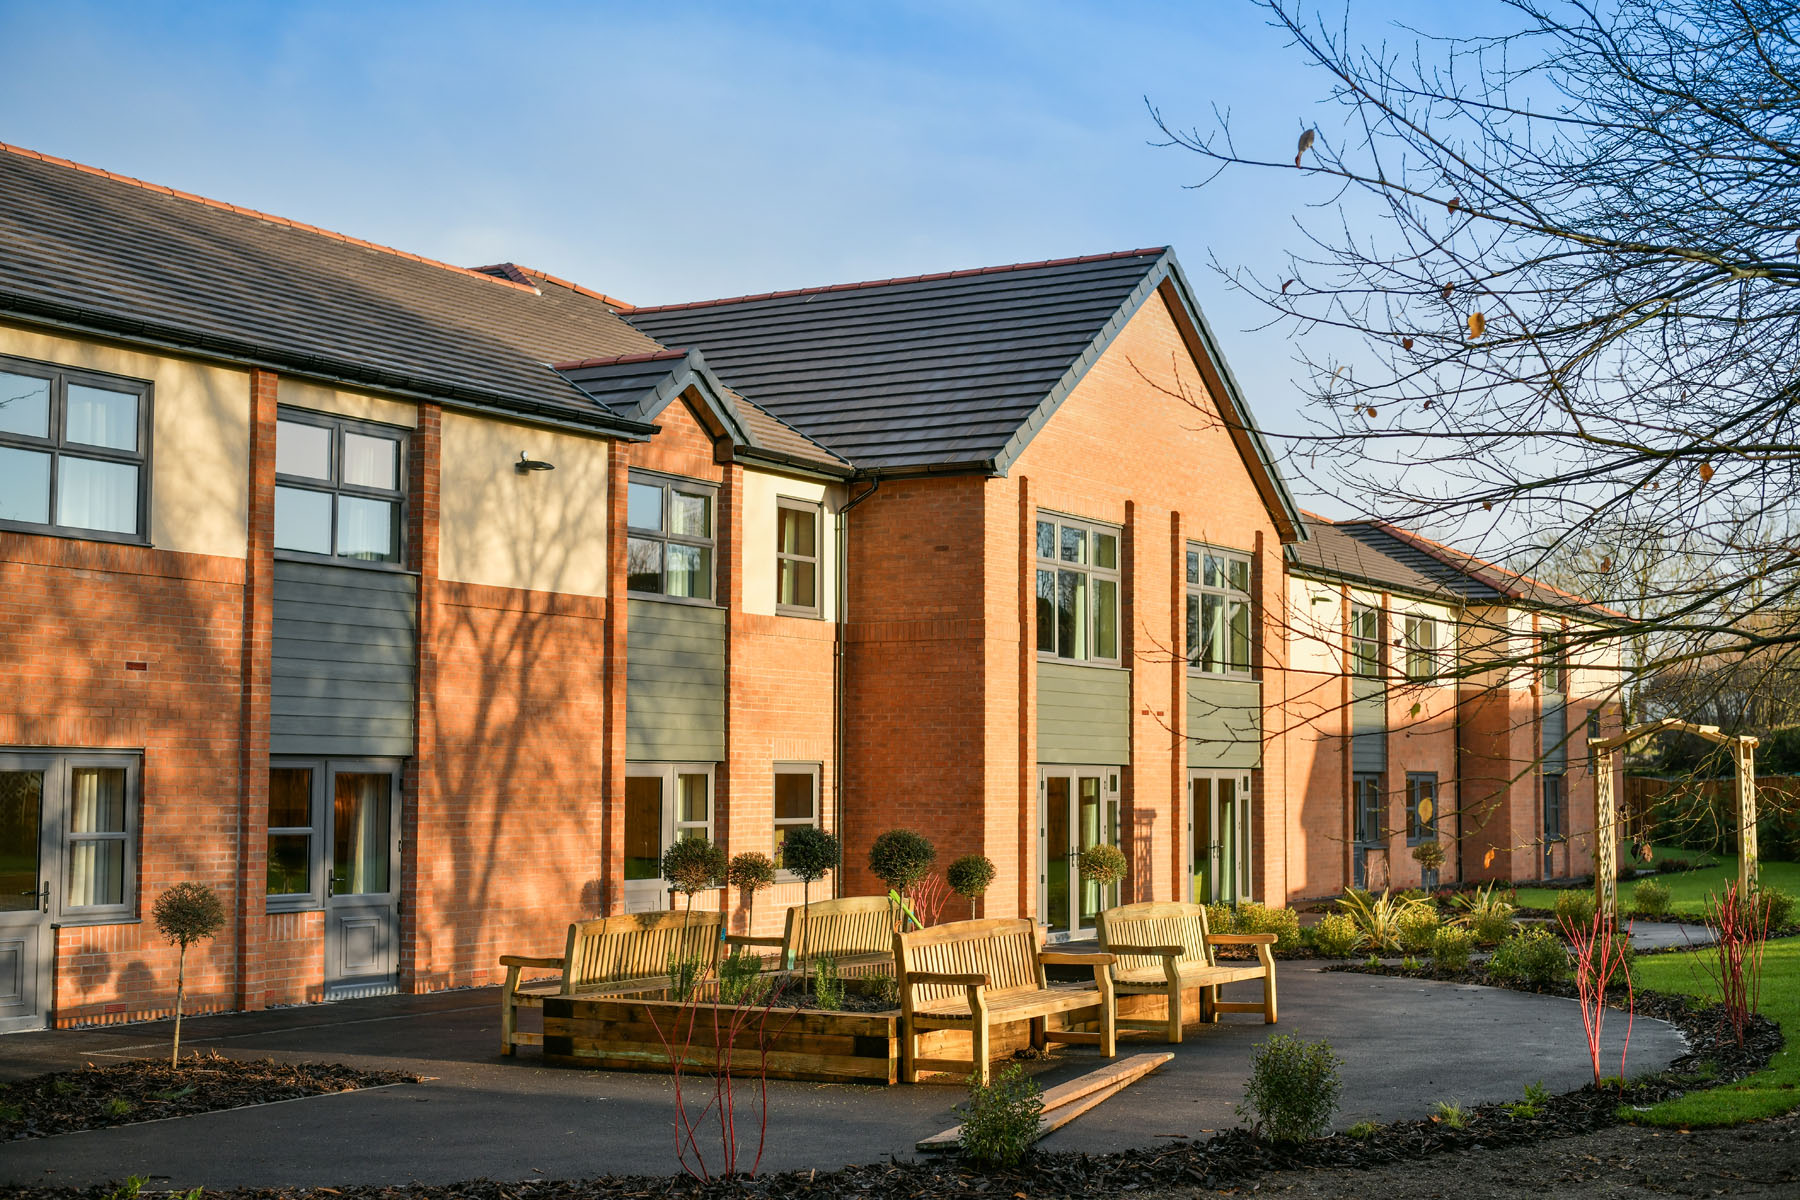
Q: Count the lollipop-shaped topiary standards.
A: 8